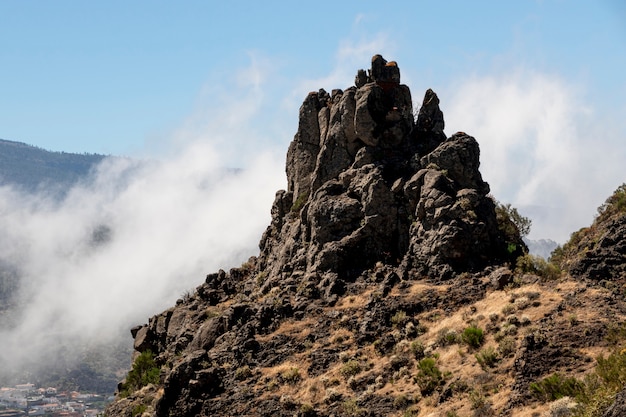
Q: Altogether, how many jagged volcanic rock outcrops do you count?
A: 1